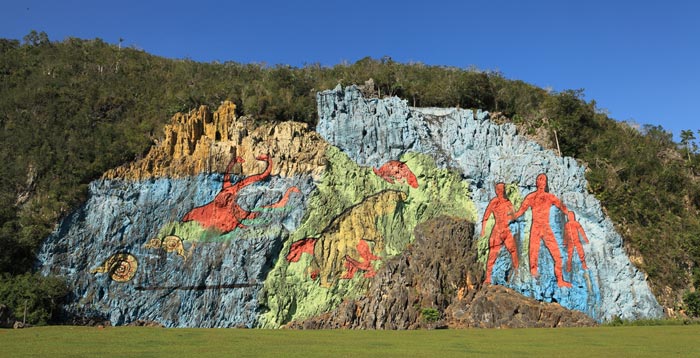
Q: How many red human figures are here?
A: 3